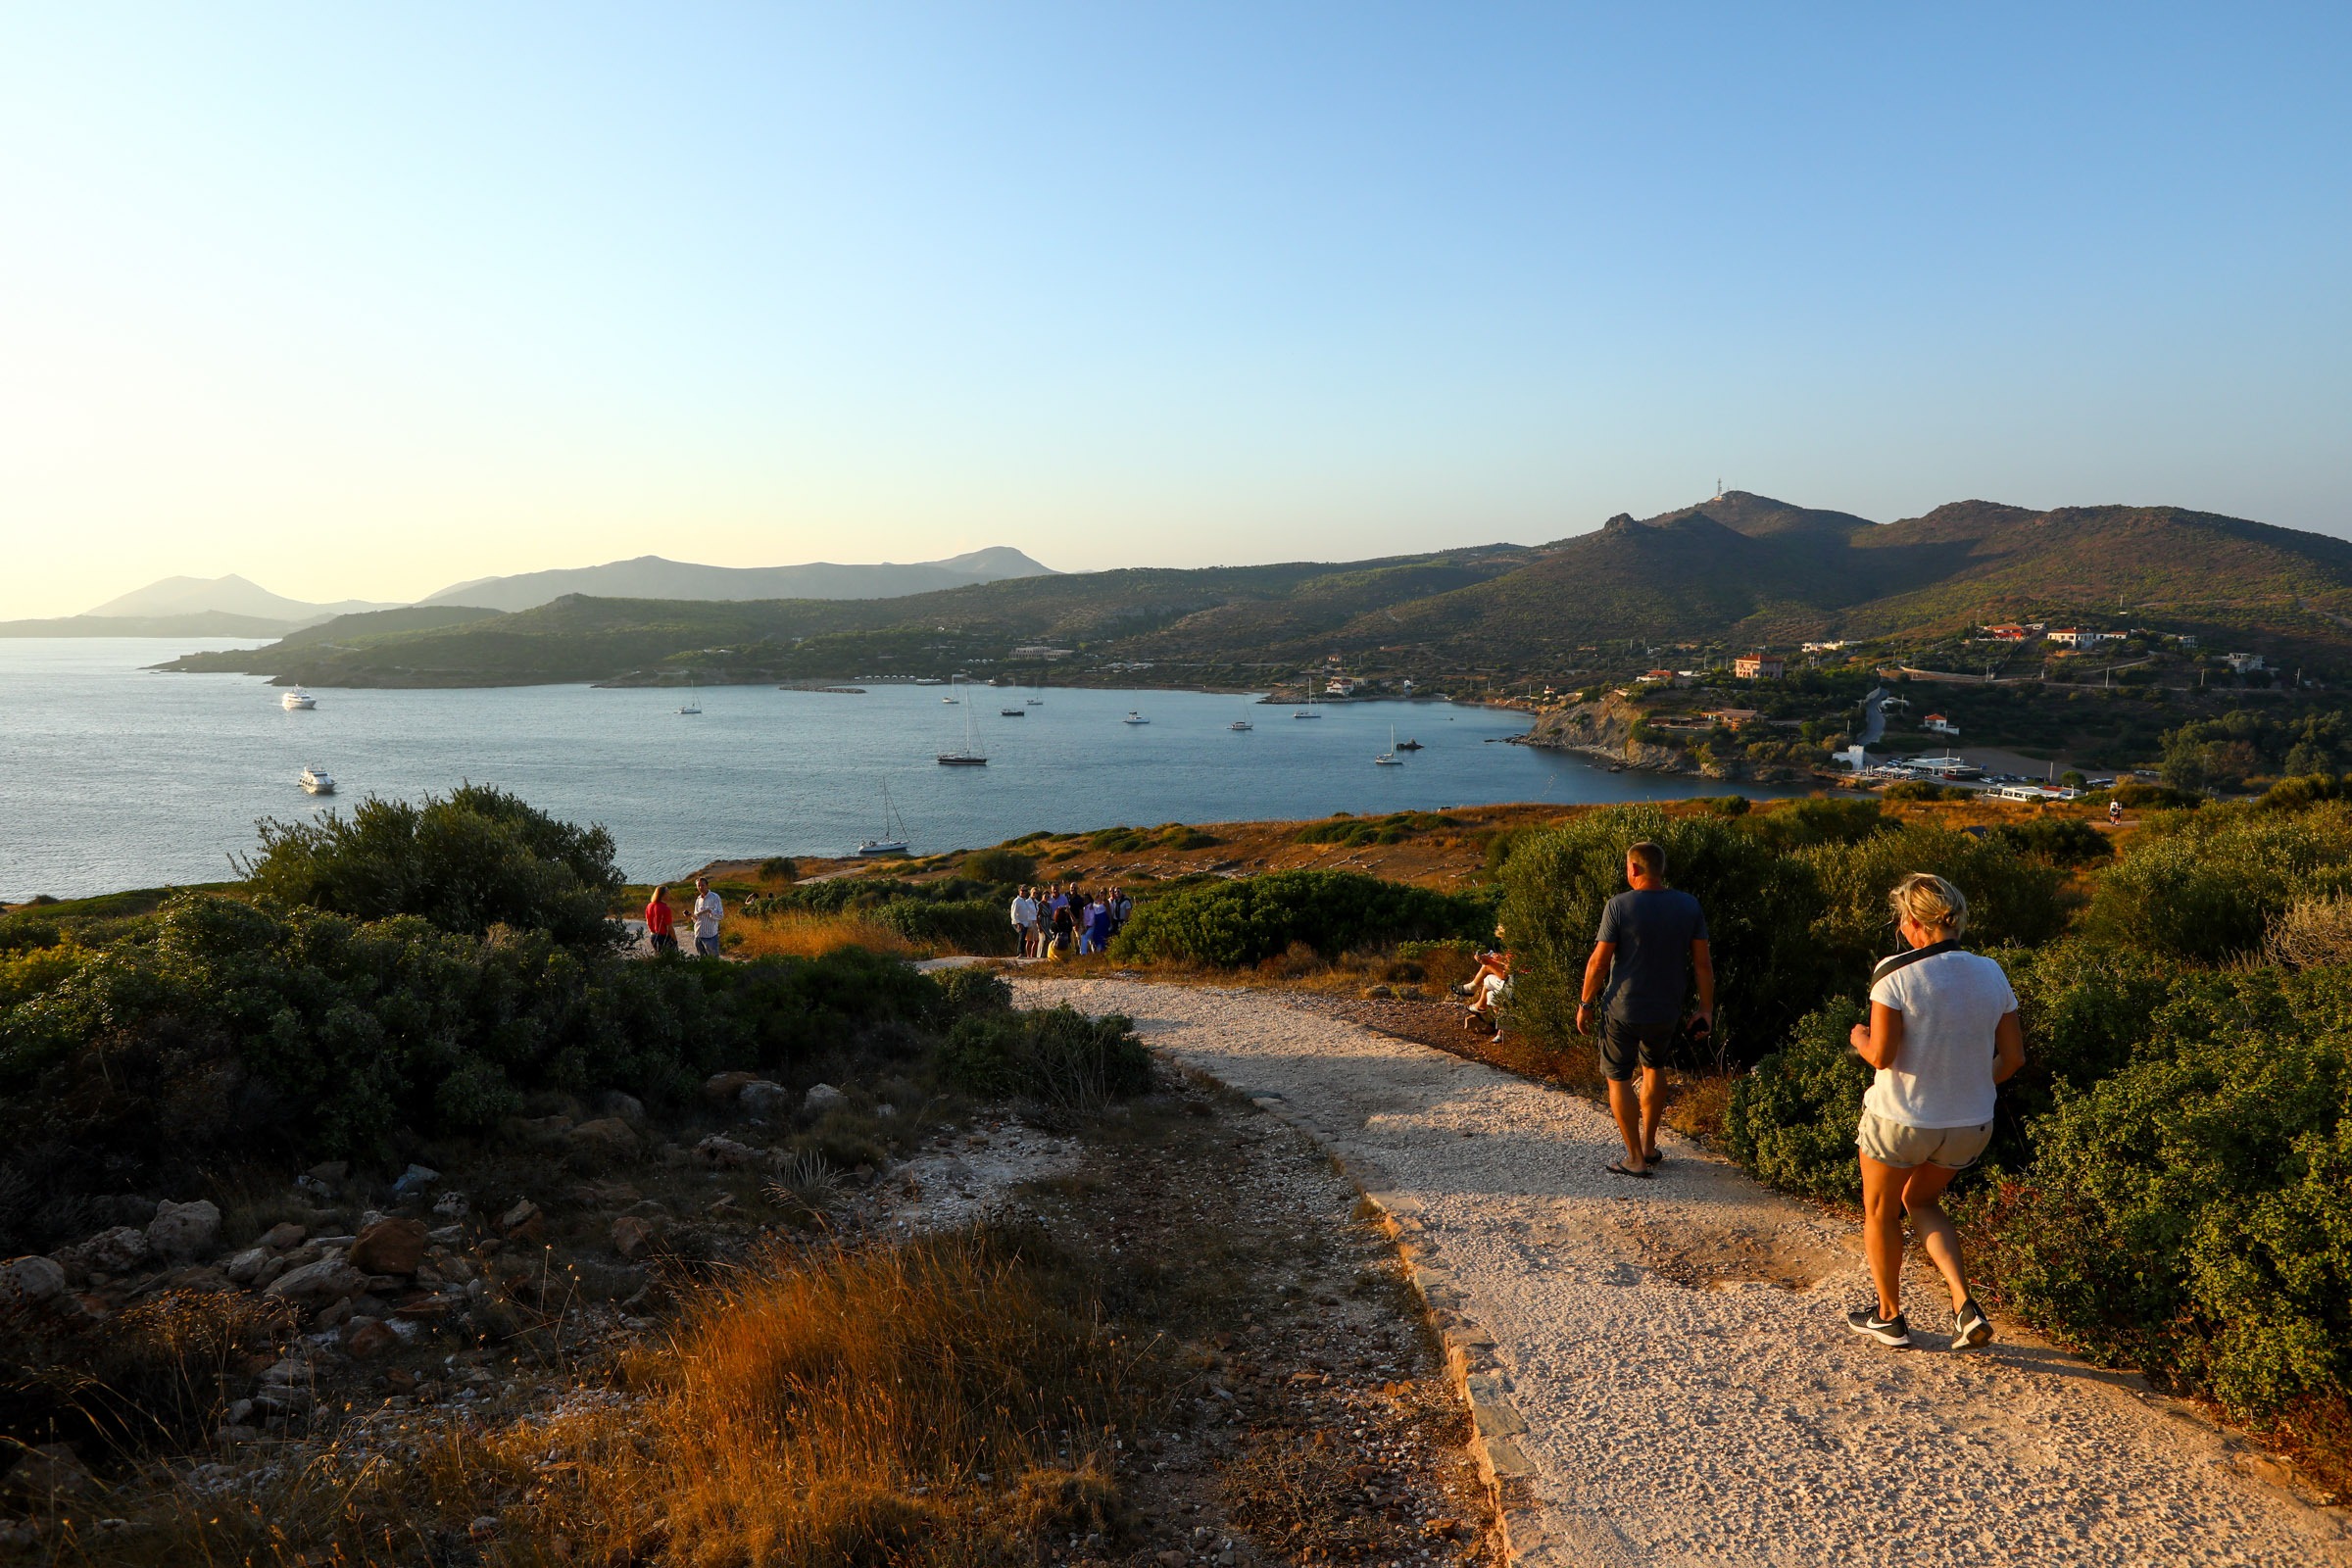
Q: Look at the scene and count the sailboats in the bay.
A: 10